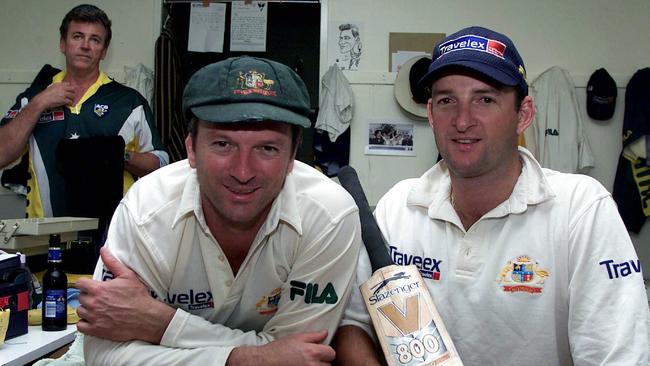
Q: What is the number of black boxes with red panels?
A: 1